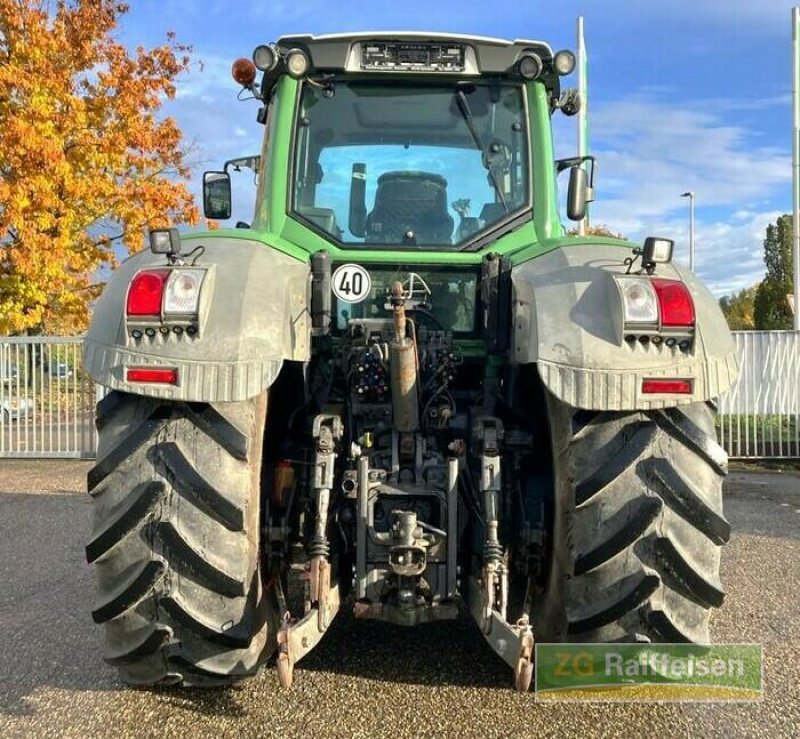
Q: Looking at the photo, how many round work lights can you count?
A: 4